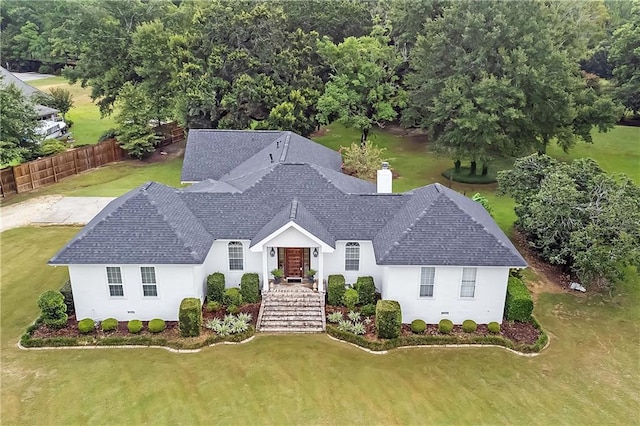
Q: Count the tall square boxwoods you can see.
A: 6